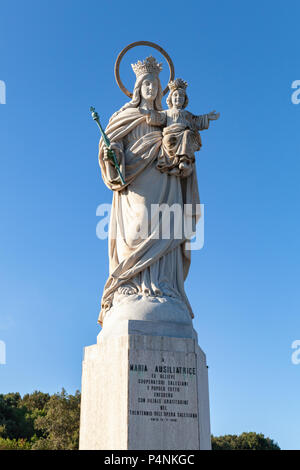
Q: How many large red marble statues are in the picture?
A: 0